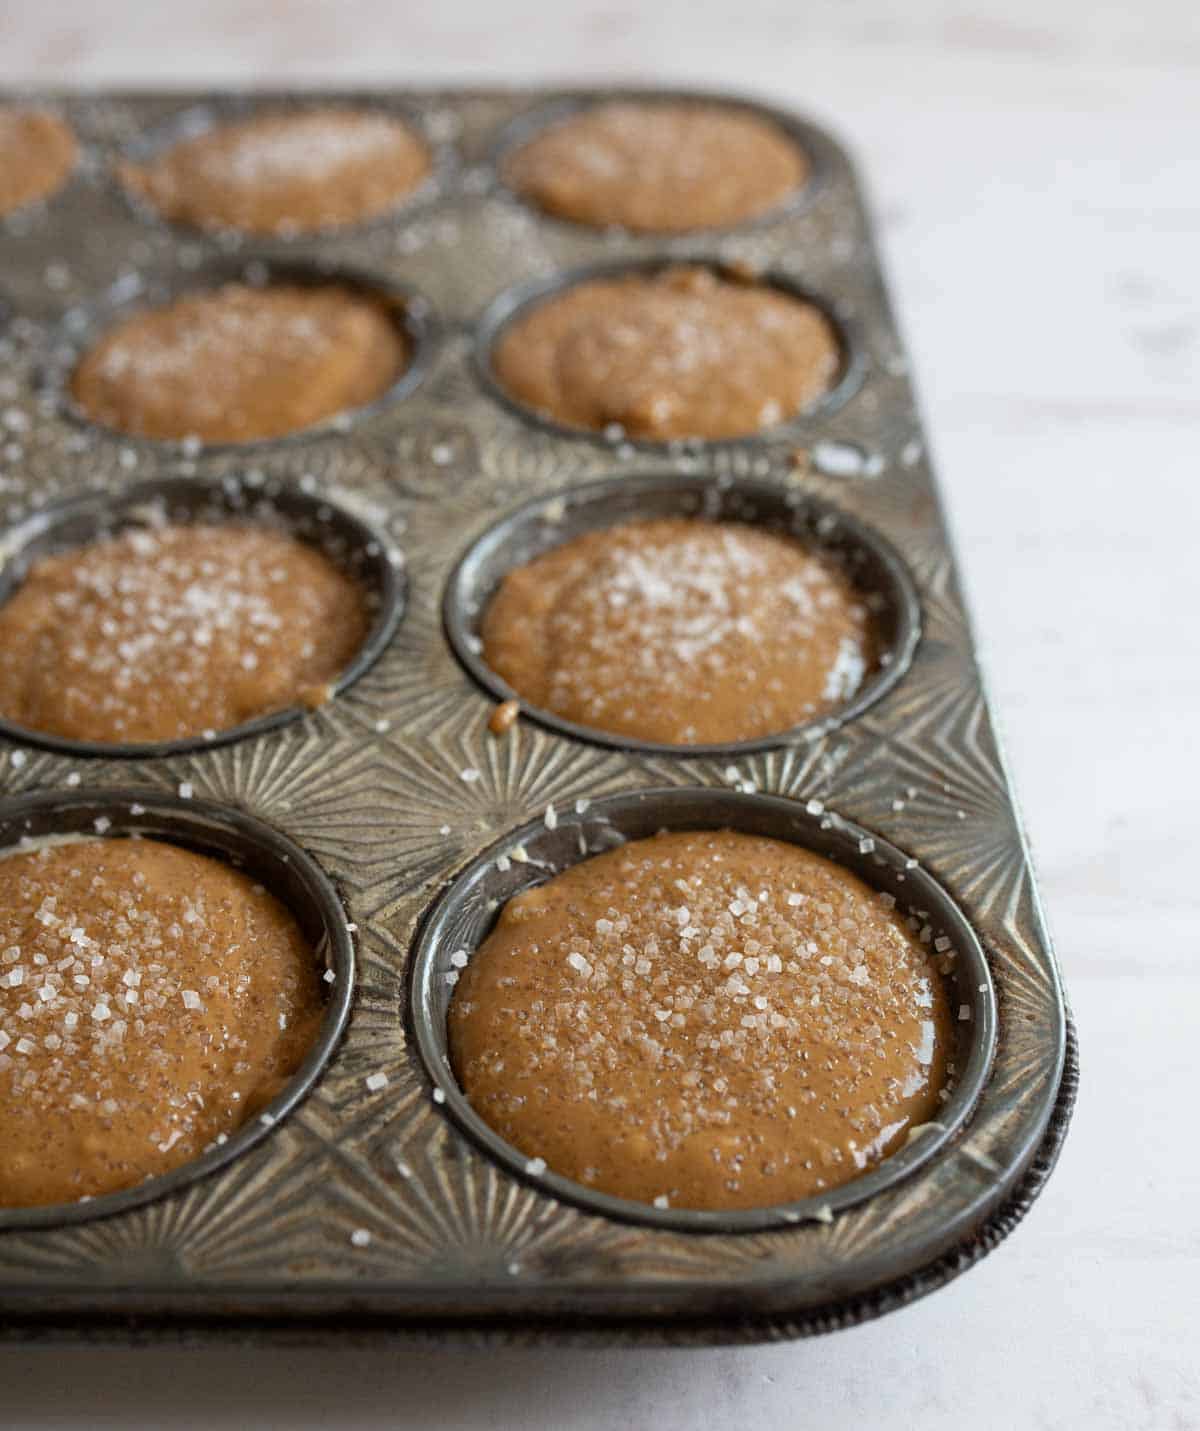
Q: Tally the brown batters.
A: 9